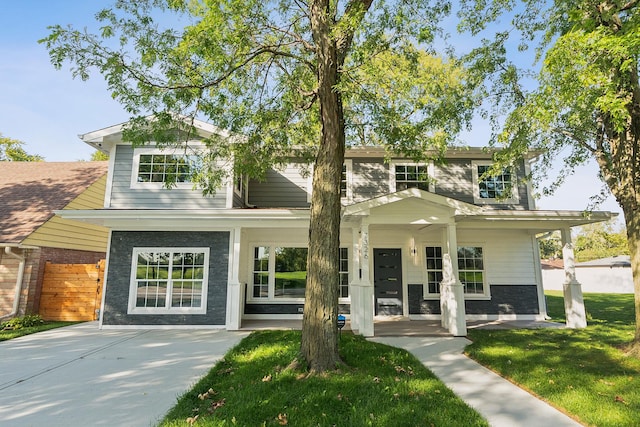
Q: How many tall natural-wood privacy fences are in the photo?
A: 1